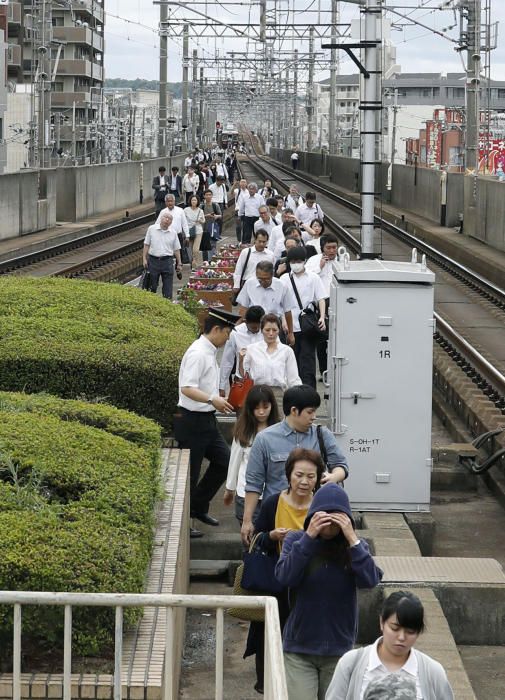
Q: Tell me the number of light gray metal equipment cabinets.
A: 1